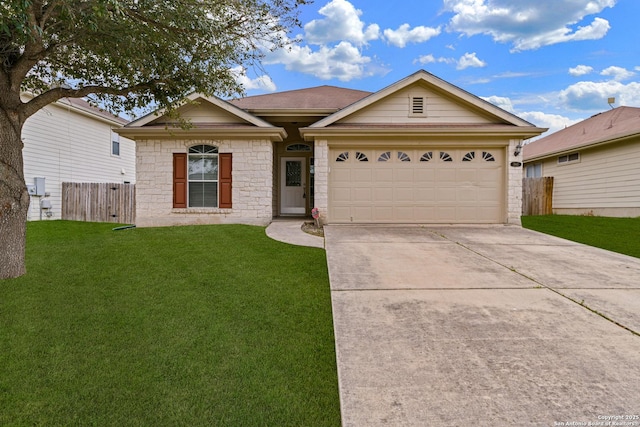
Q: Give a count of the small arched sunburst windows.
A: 8